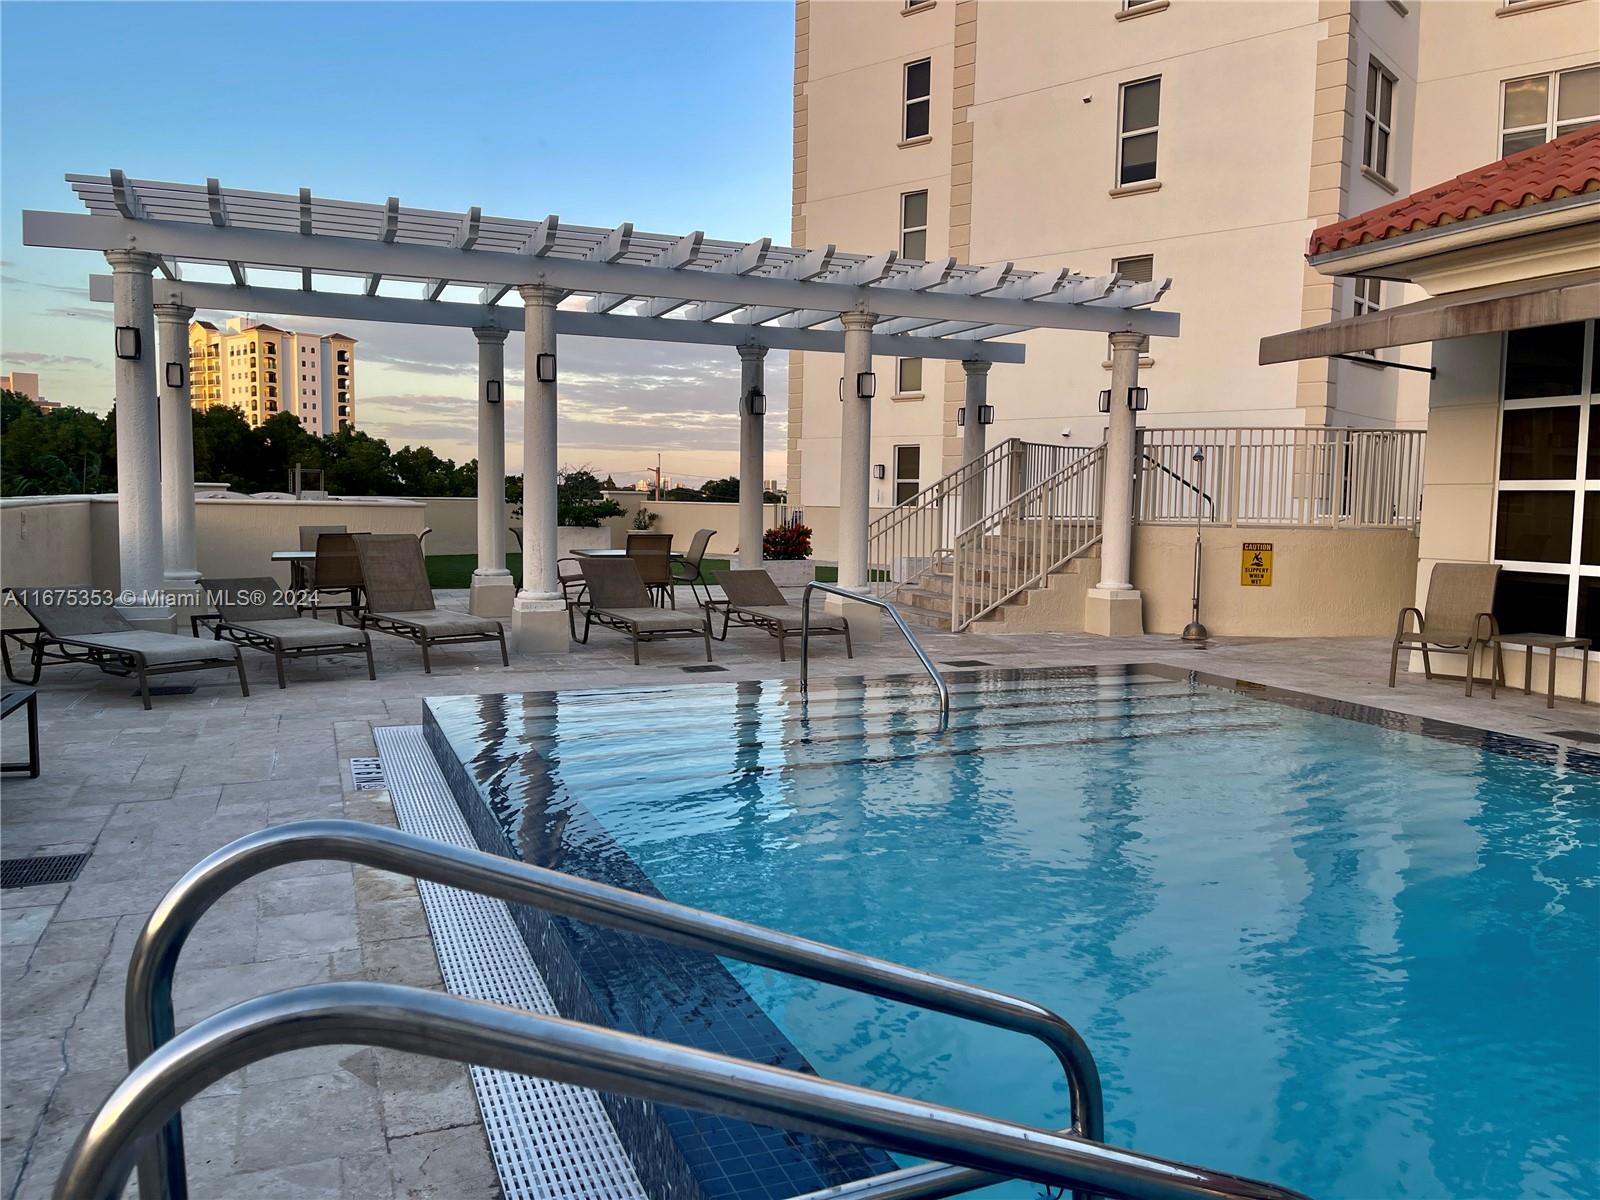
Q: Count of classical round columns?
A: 8